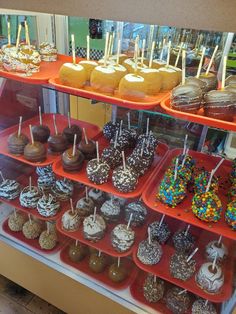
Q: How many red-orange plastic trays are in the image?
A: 12